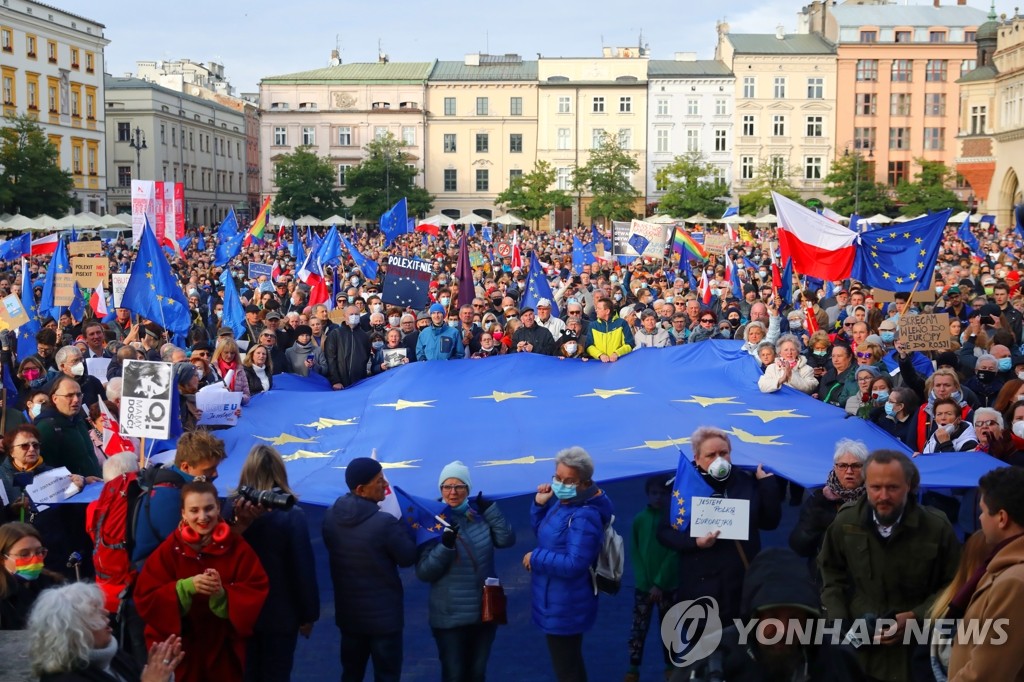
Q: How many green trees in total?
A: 9